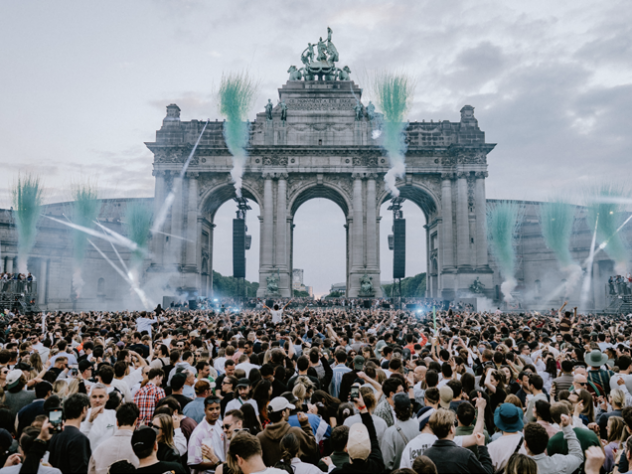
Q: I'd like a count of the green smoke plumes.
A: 8